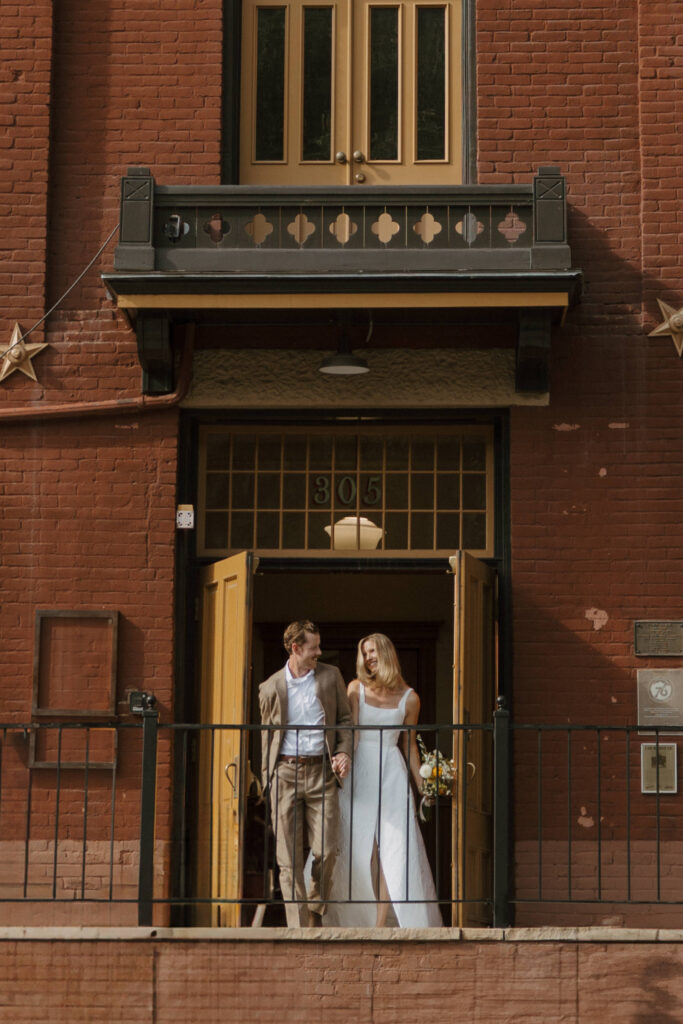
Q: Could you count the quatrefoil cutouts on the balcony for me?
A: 9